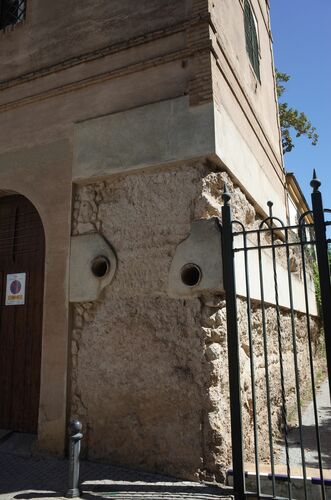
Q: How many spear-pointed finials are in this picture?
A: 2